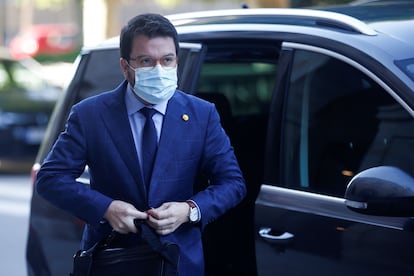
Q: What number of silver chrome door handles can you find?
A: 1